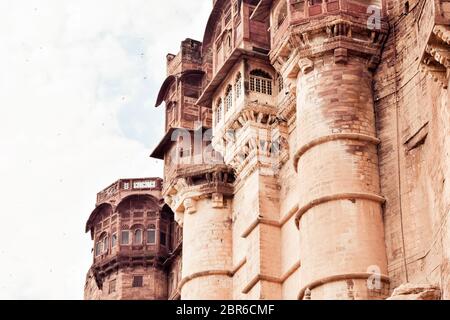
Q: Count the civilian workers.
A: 0